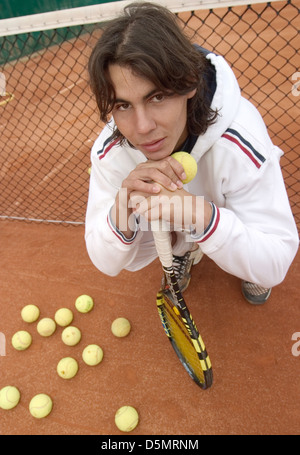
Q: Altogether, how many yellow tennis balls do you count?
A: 13